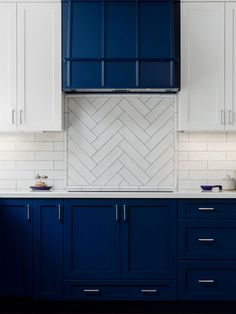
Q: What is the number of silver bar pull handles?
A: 13